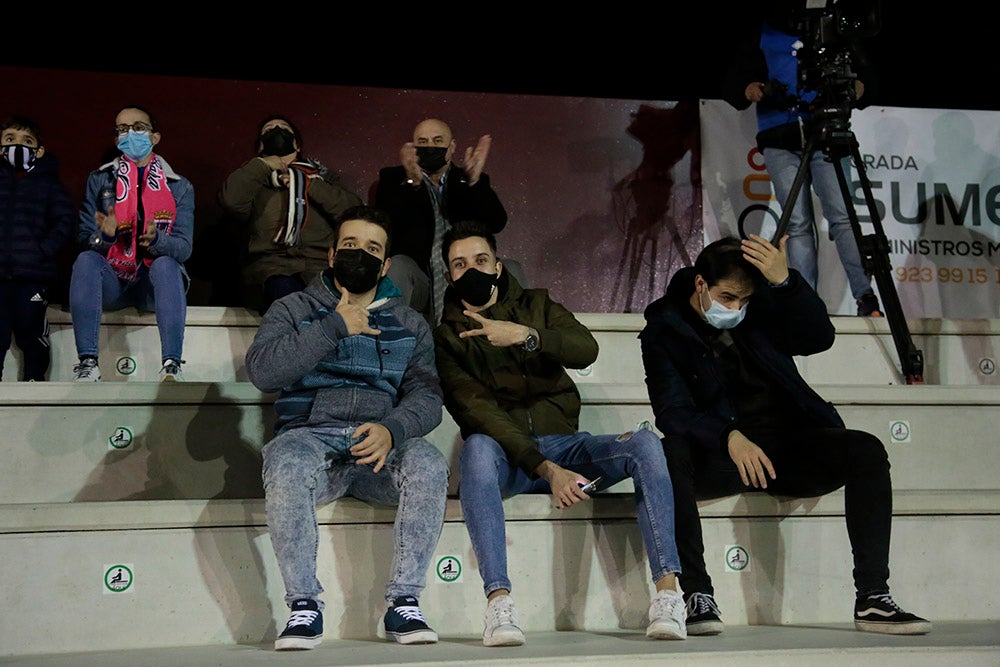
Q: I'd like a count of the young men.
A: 3